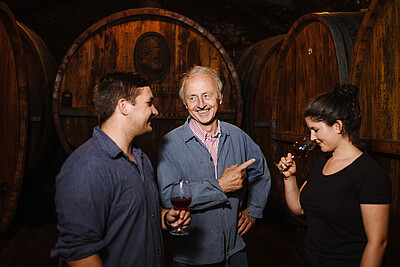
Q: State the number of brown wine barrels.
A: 6